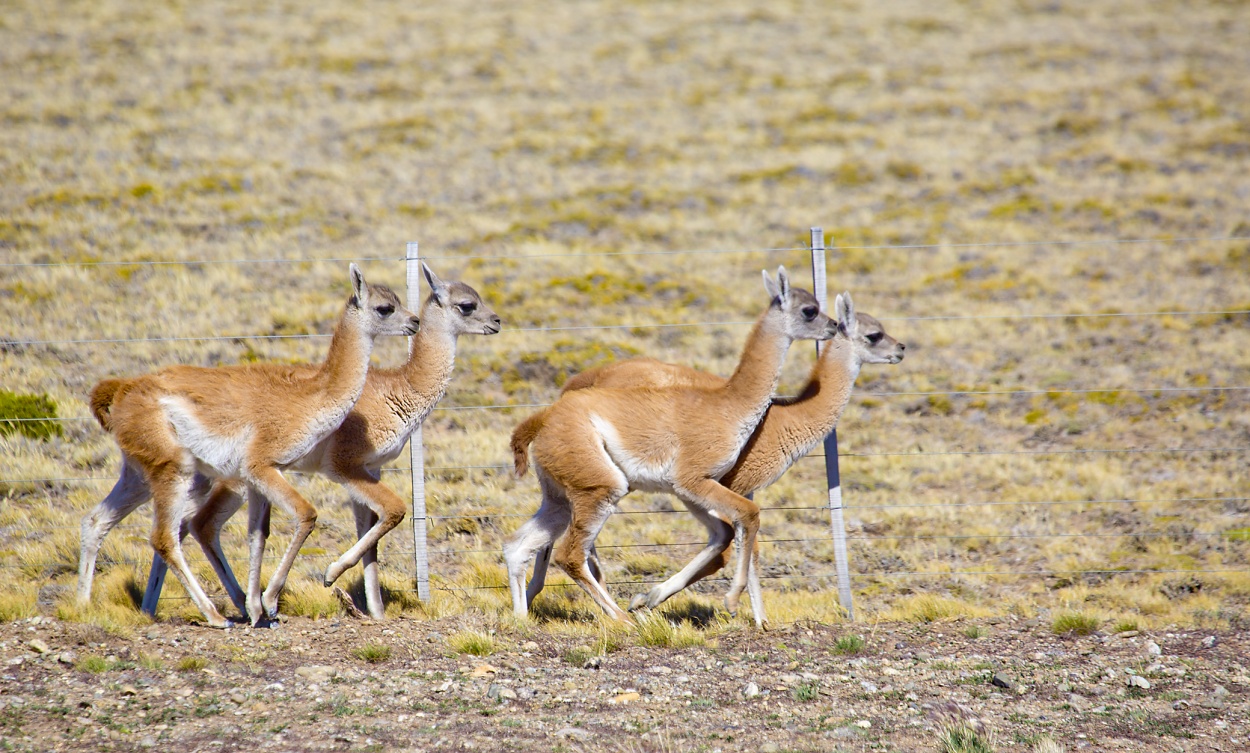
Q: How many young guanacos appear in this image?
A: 4